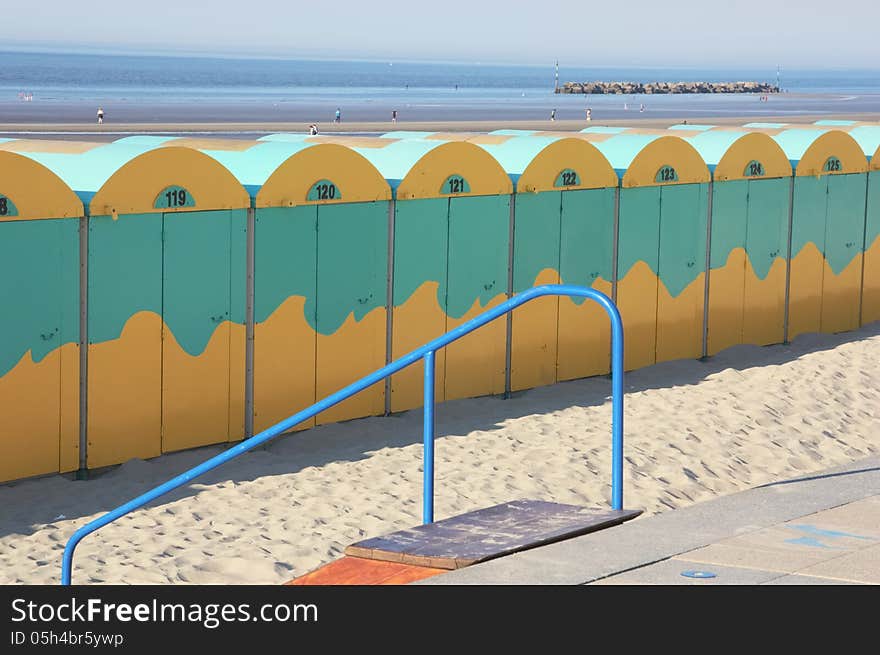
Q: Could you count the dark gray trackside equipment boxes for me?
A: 0